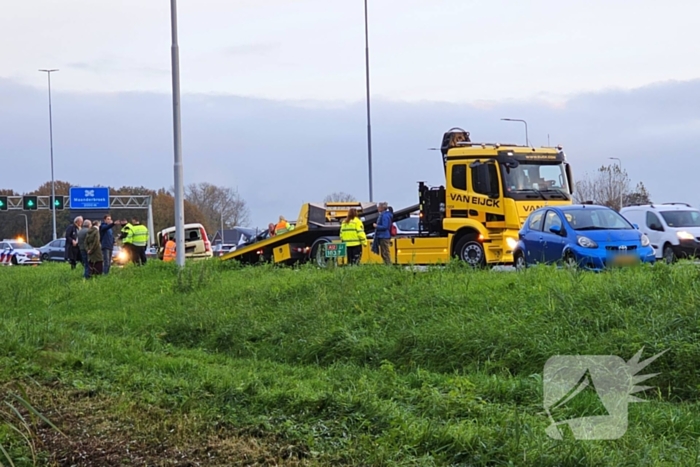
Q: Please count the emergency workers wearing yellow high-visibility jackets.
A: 3